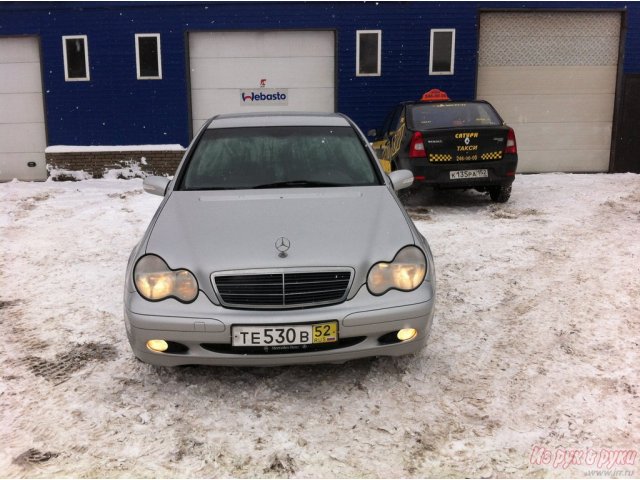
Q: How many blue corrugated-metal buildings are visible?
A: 1